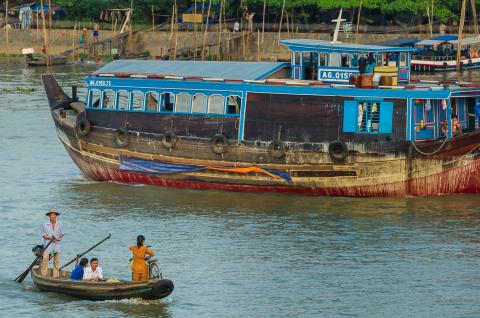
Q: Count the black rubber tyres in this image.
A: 6